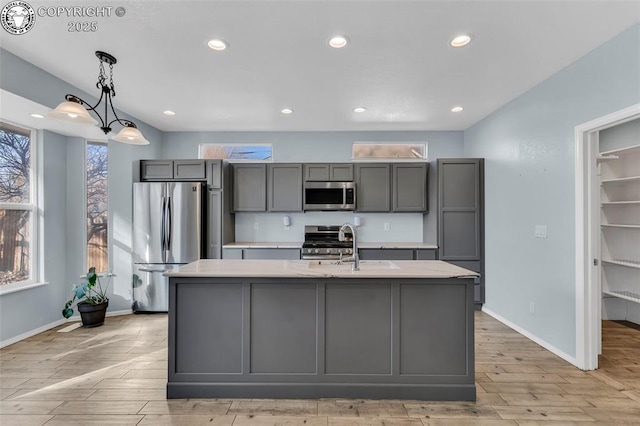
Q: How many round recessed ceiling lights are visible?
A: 8